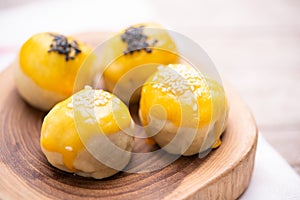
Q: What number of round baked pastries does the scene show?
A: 4